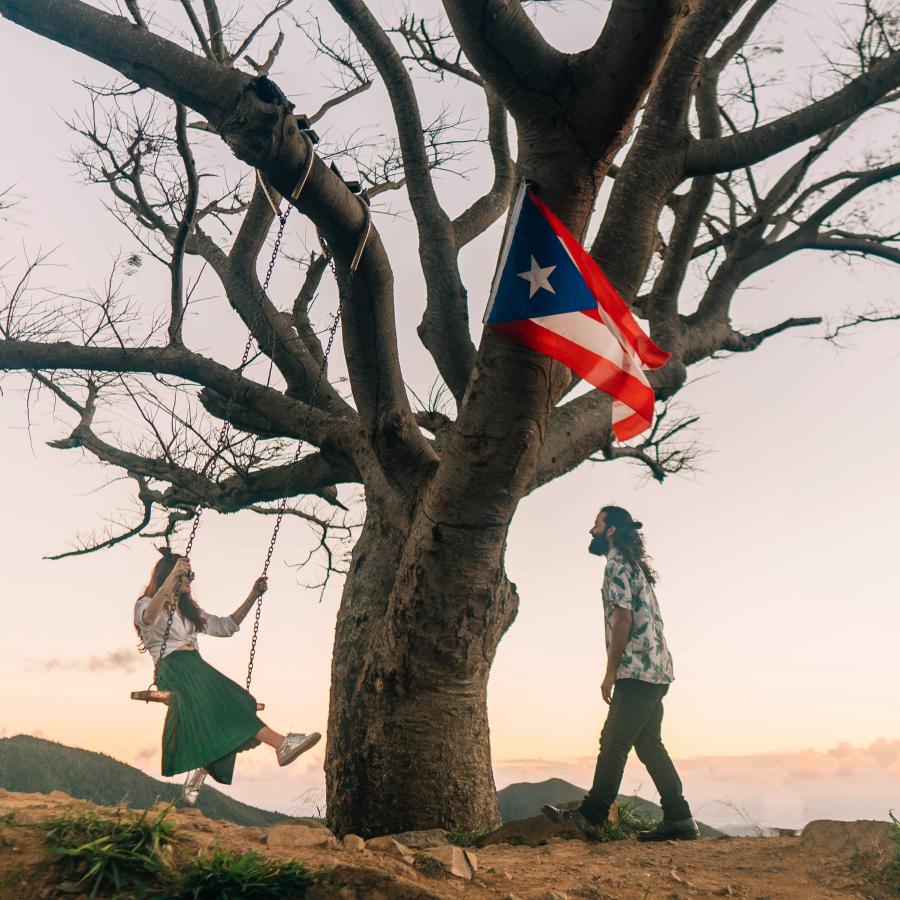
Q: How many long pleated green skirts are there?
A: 1